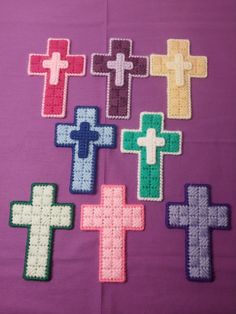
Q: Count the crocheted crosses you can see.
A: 8